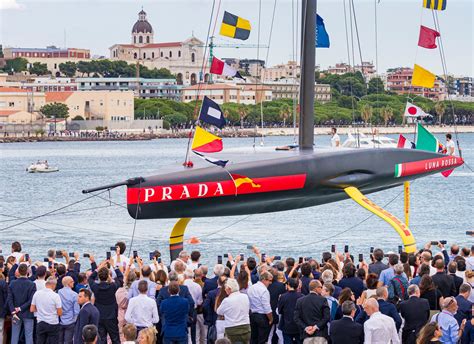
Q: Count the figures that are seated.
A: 0